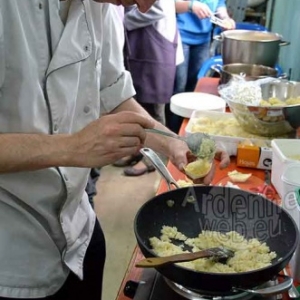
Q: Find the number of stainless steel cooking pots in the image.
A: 2